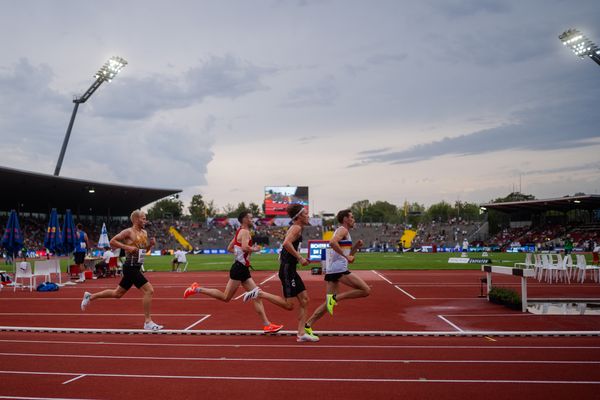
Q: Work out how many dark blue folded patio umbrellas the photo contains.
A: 3